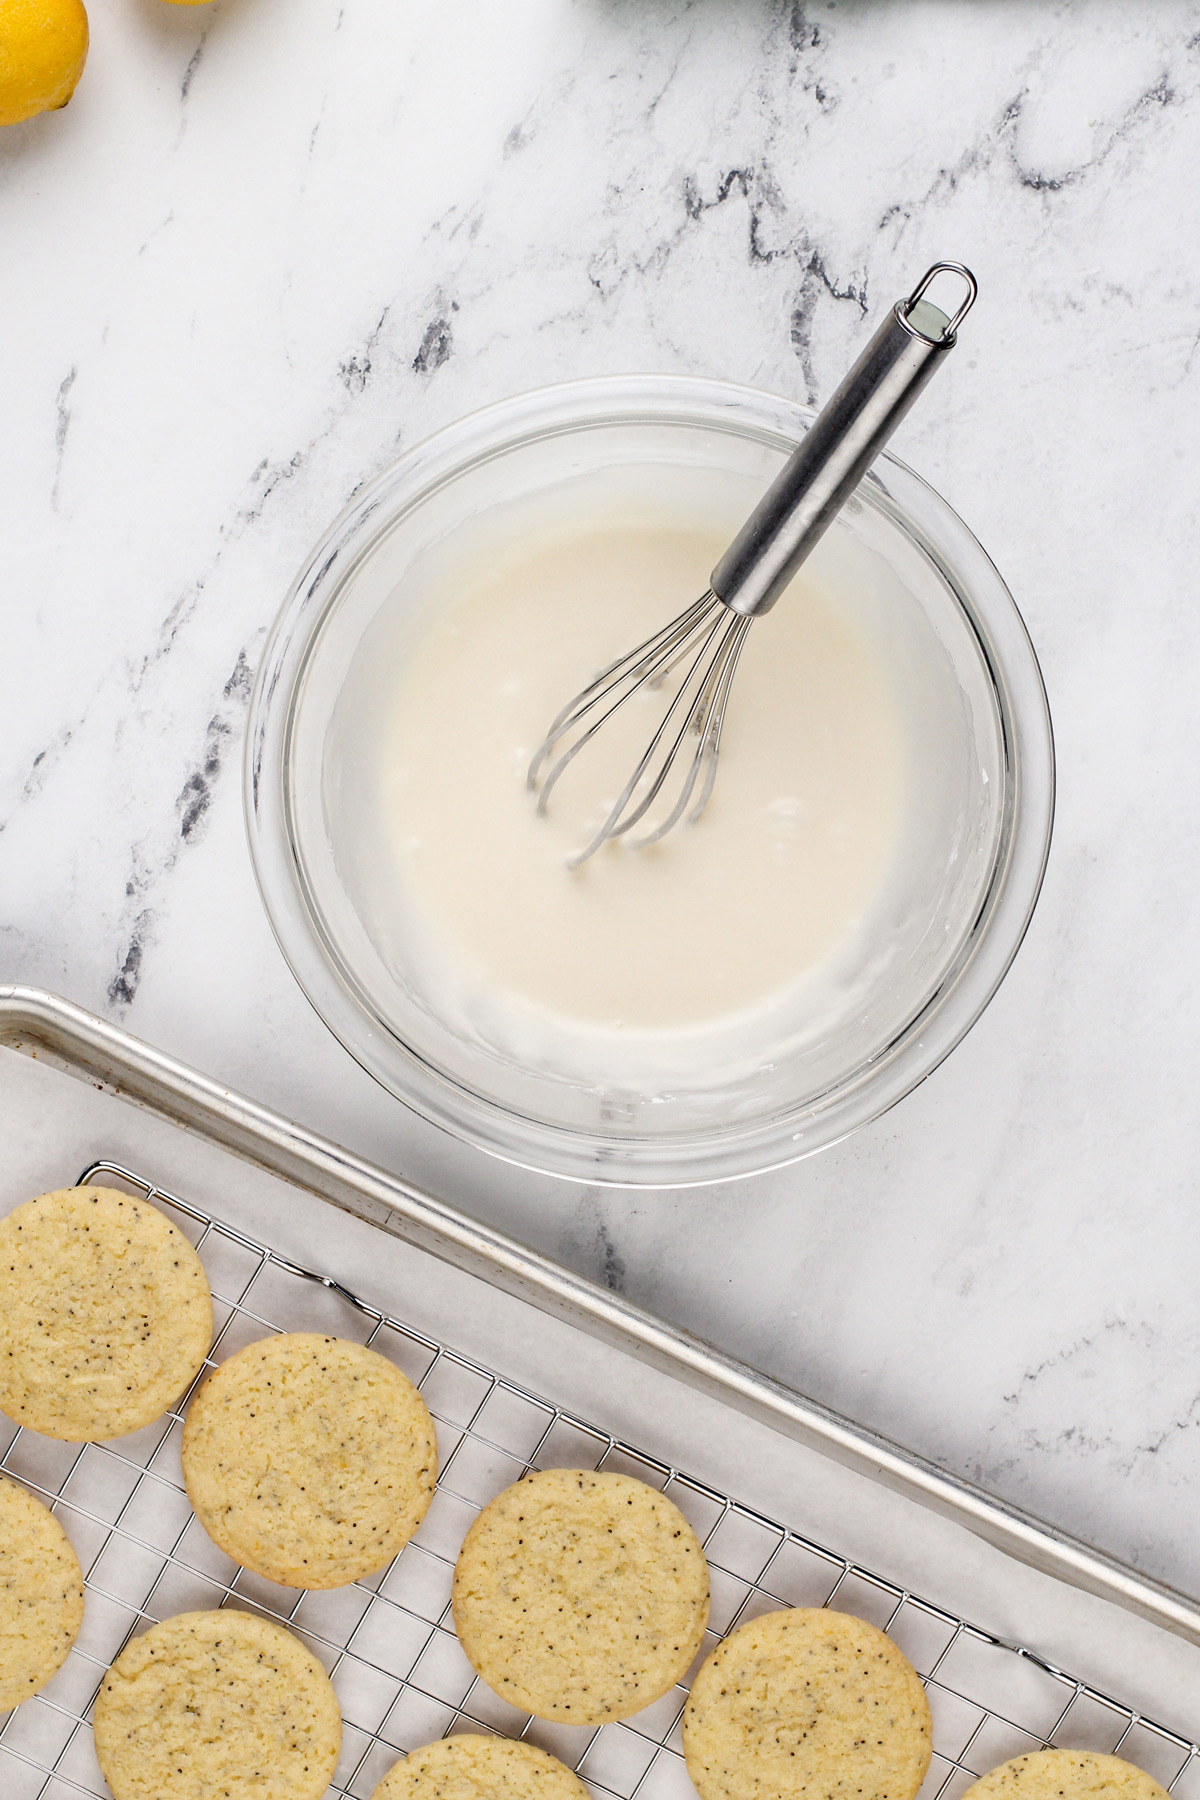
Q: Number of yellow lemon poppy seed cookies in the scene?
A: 8